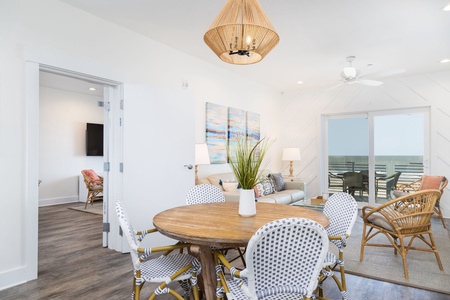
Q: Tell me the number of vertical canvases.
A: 3